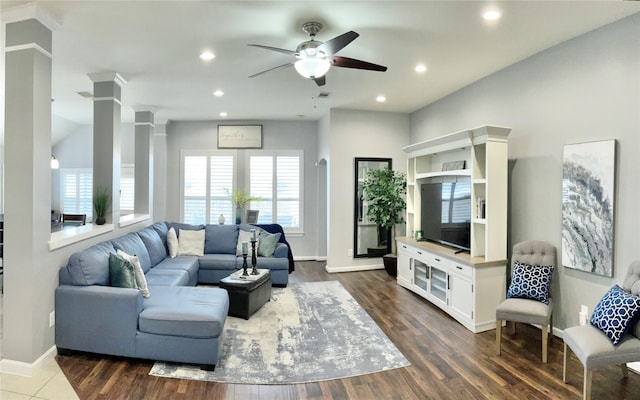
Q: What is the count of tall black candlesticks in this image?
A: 2